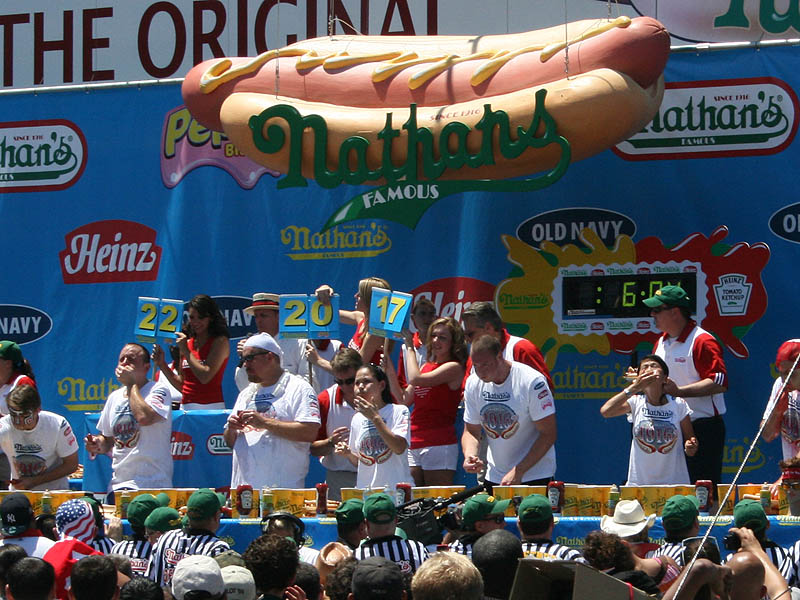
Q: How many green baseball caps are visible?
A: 12